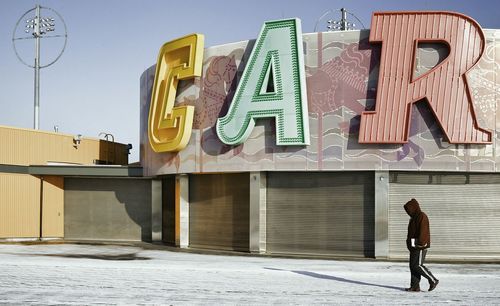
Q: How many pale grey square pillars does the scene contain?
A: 4